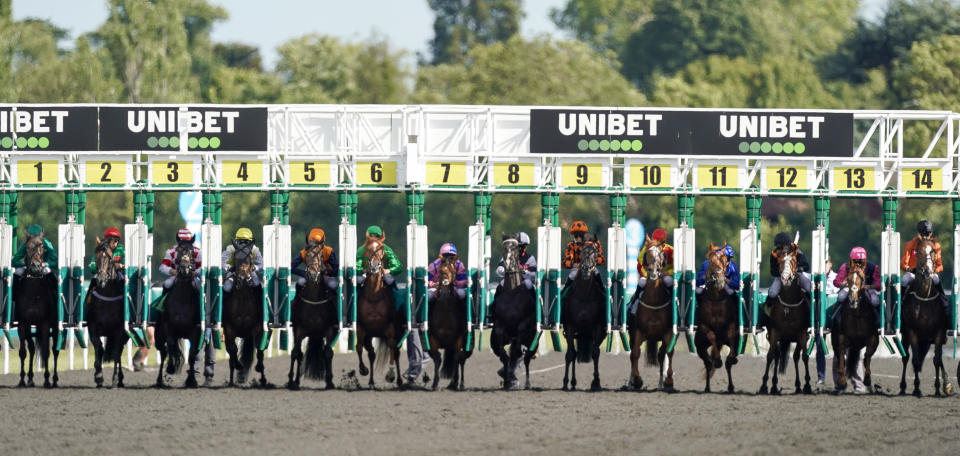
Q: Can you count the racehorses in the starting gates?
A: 14